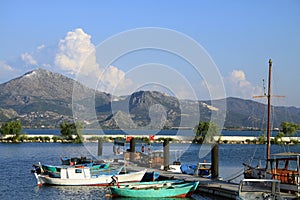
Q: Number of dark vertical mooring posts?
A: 4